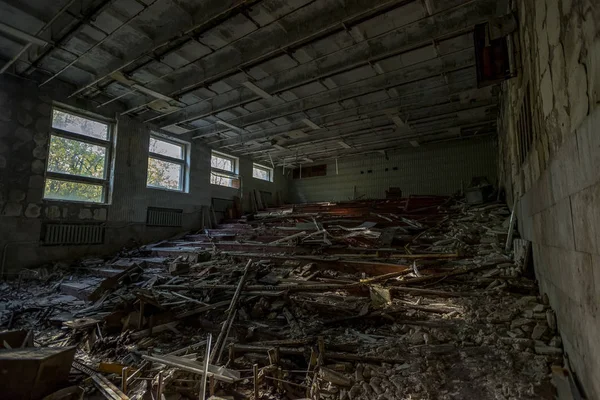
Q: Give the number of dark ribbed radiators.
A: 2